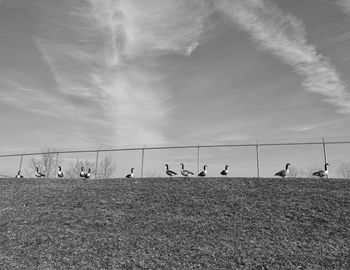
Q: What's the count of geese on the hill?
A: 12